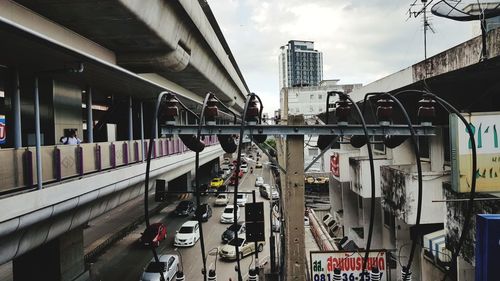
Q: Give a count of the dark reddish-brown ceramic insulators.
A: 6